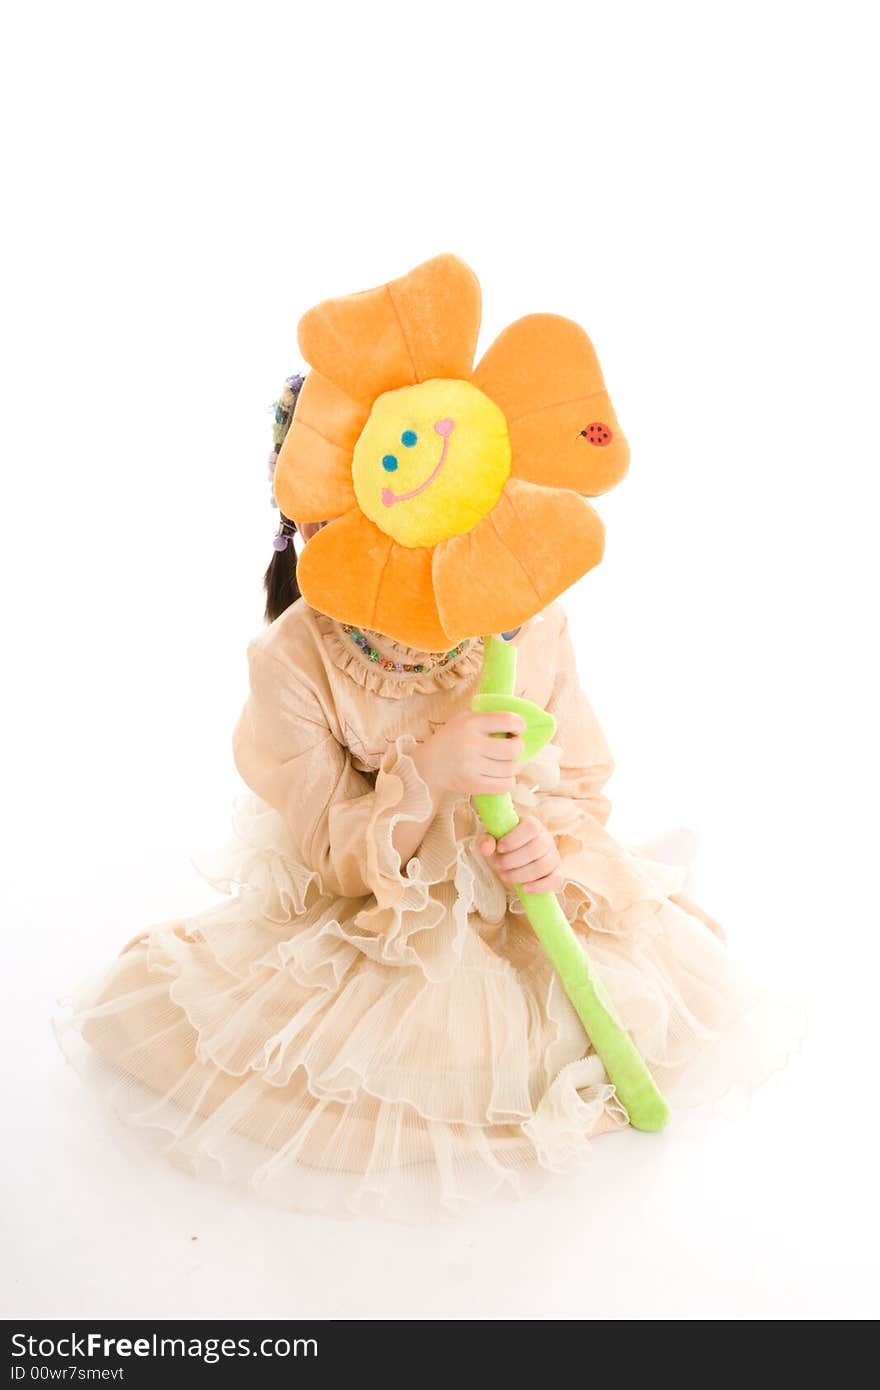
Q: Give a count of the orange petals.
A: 5